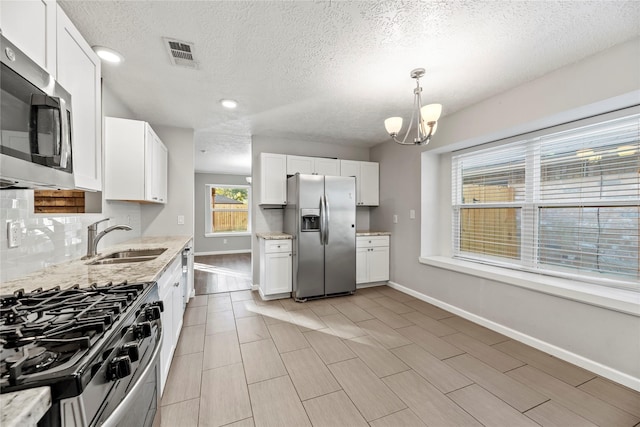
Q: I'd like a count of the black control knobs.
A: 5